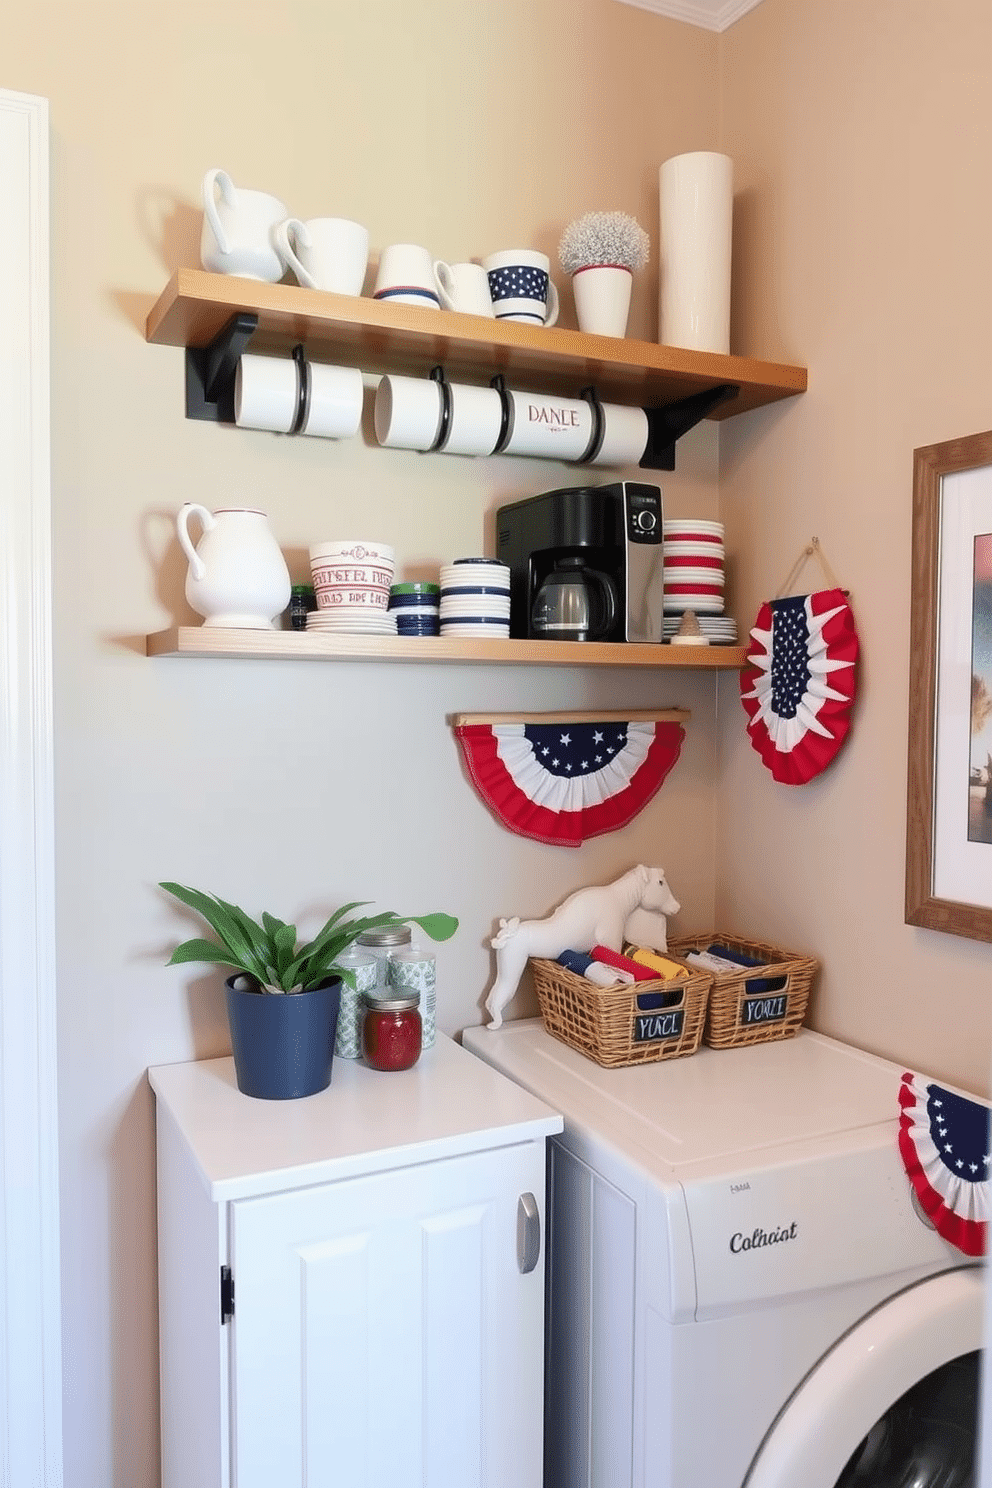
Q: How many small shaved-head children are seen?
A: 0